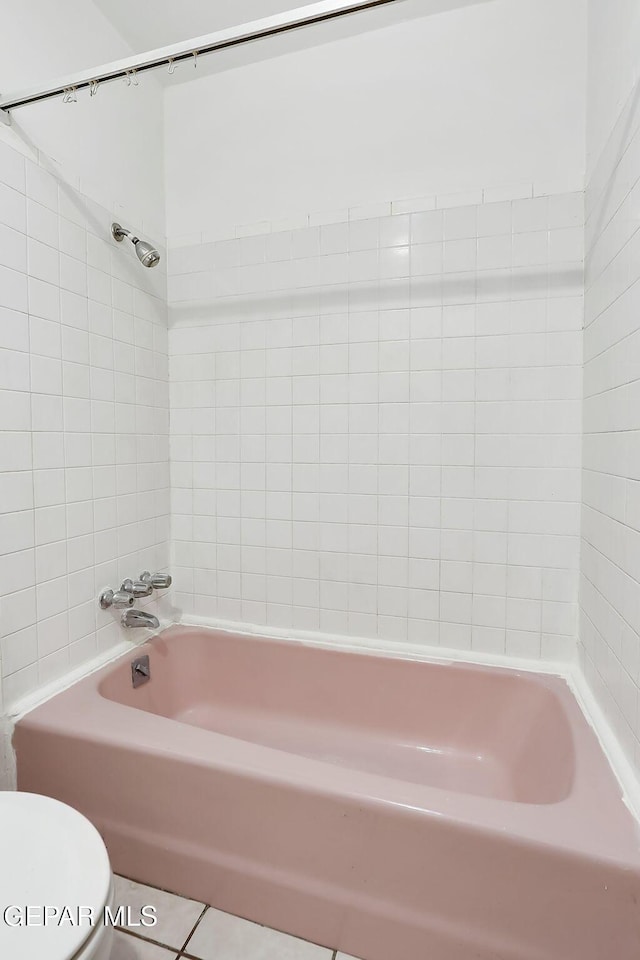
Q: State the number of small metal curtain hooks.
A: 9